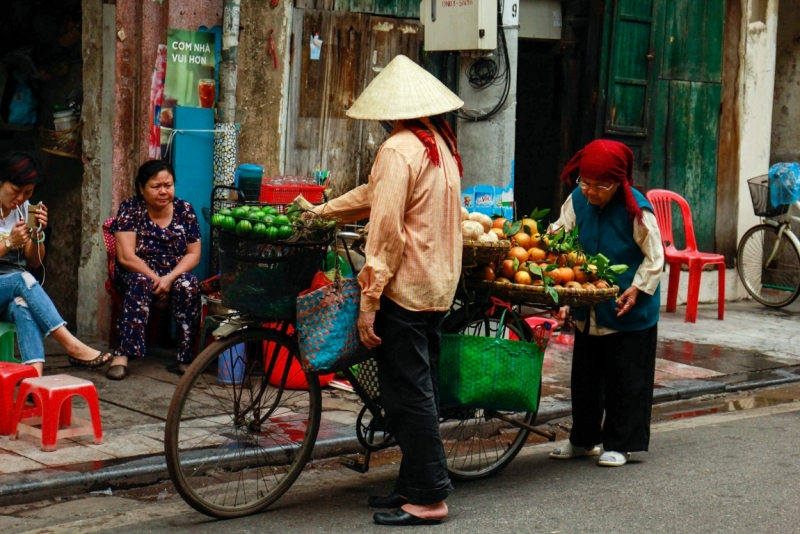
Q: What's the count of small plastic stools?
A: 3